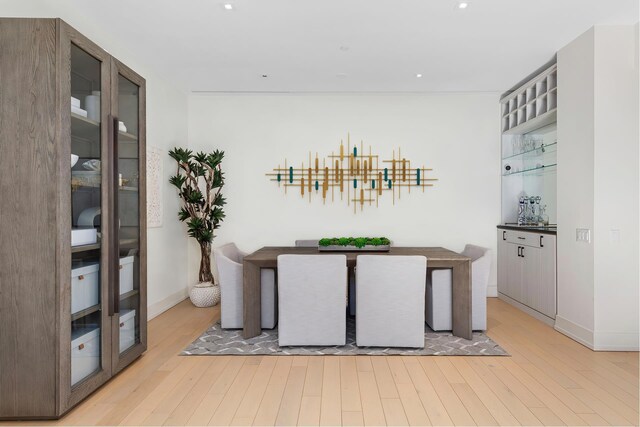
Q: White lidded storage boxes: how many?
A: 4